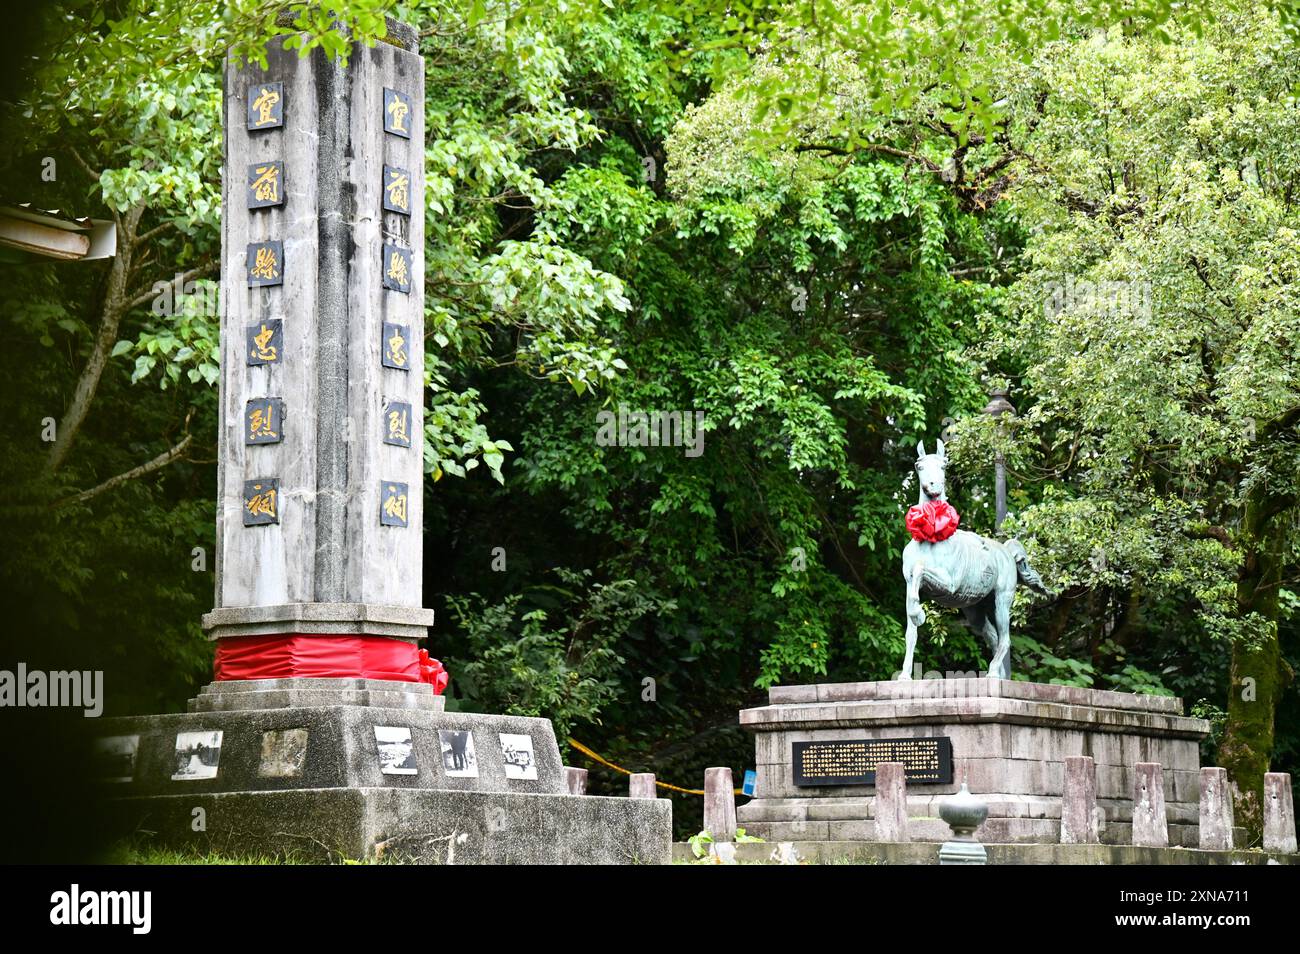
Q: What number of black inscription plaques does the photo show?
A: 13